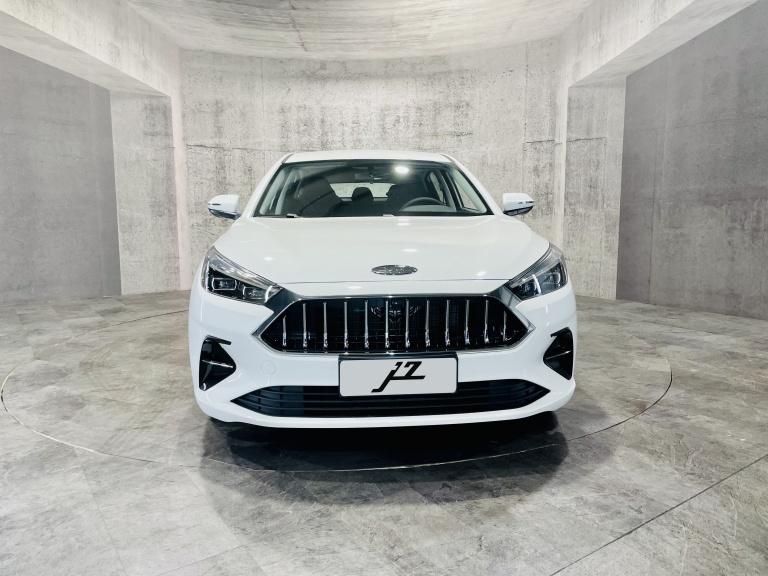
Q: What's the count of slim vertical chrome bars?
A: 12